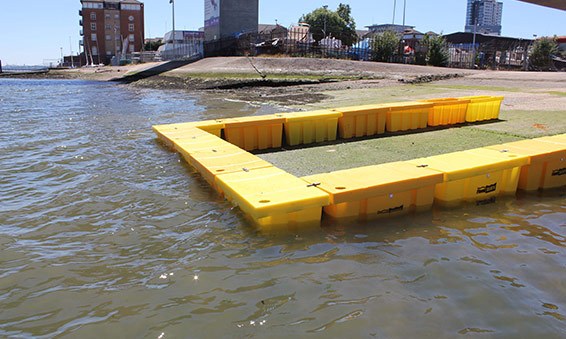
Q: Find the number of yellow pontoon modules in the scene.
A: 14